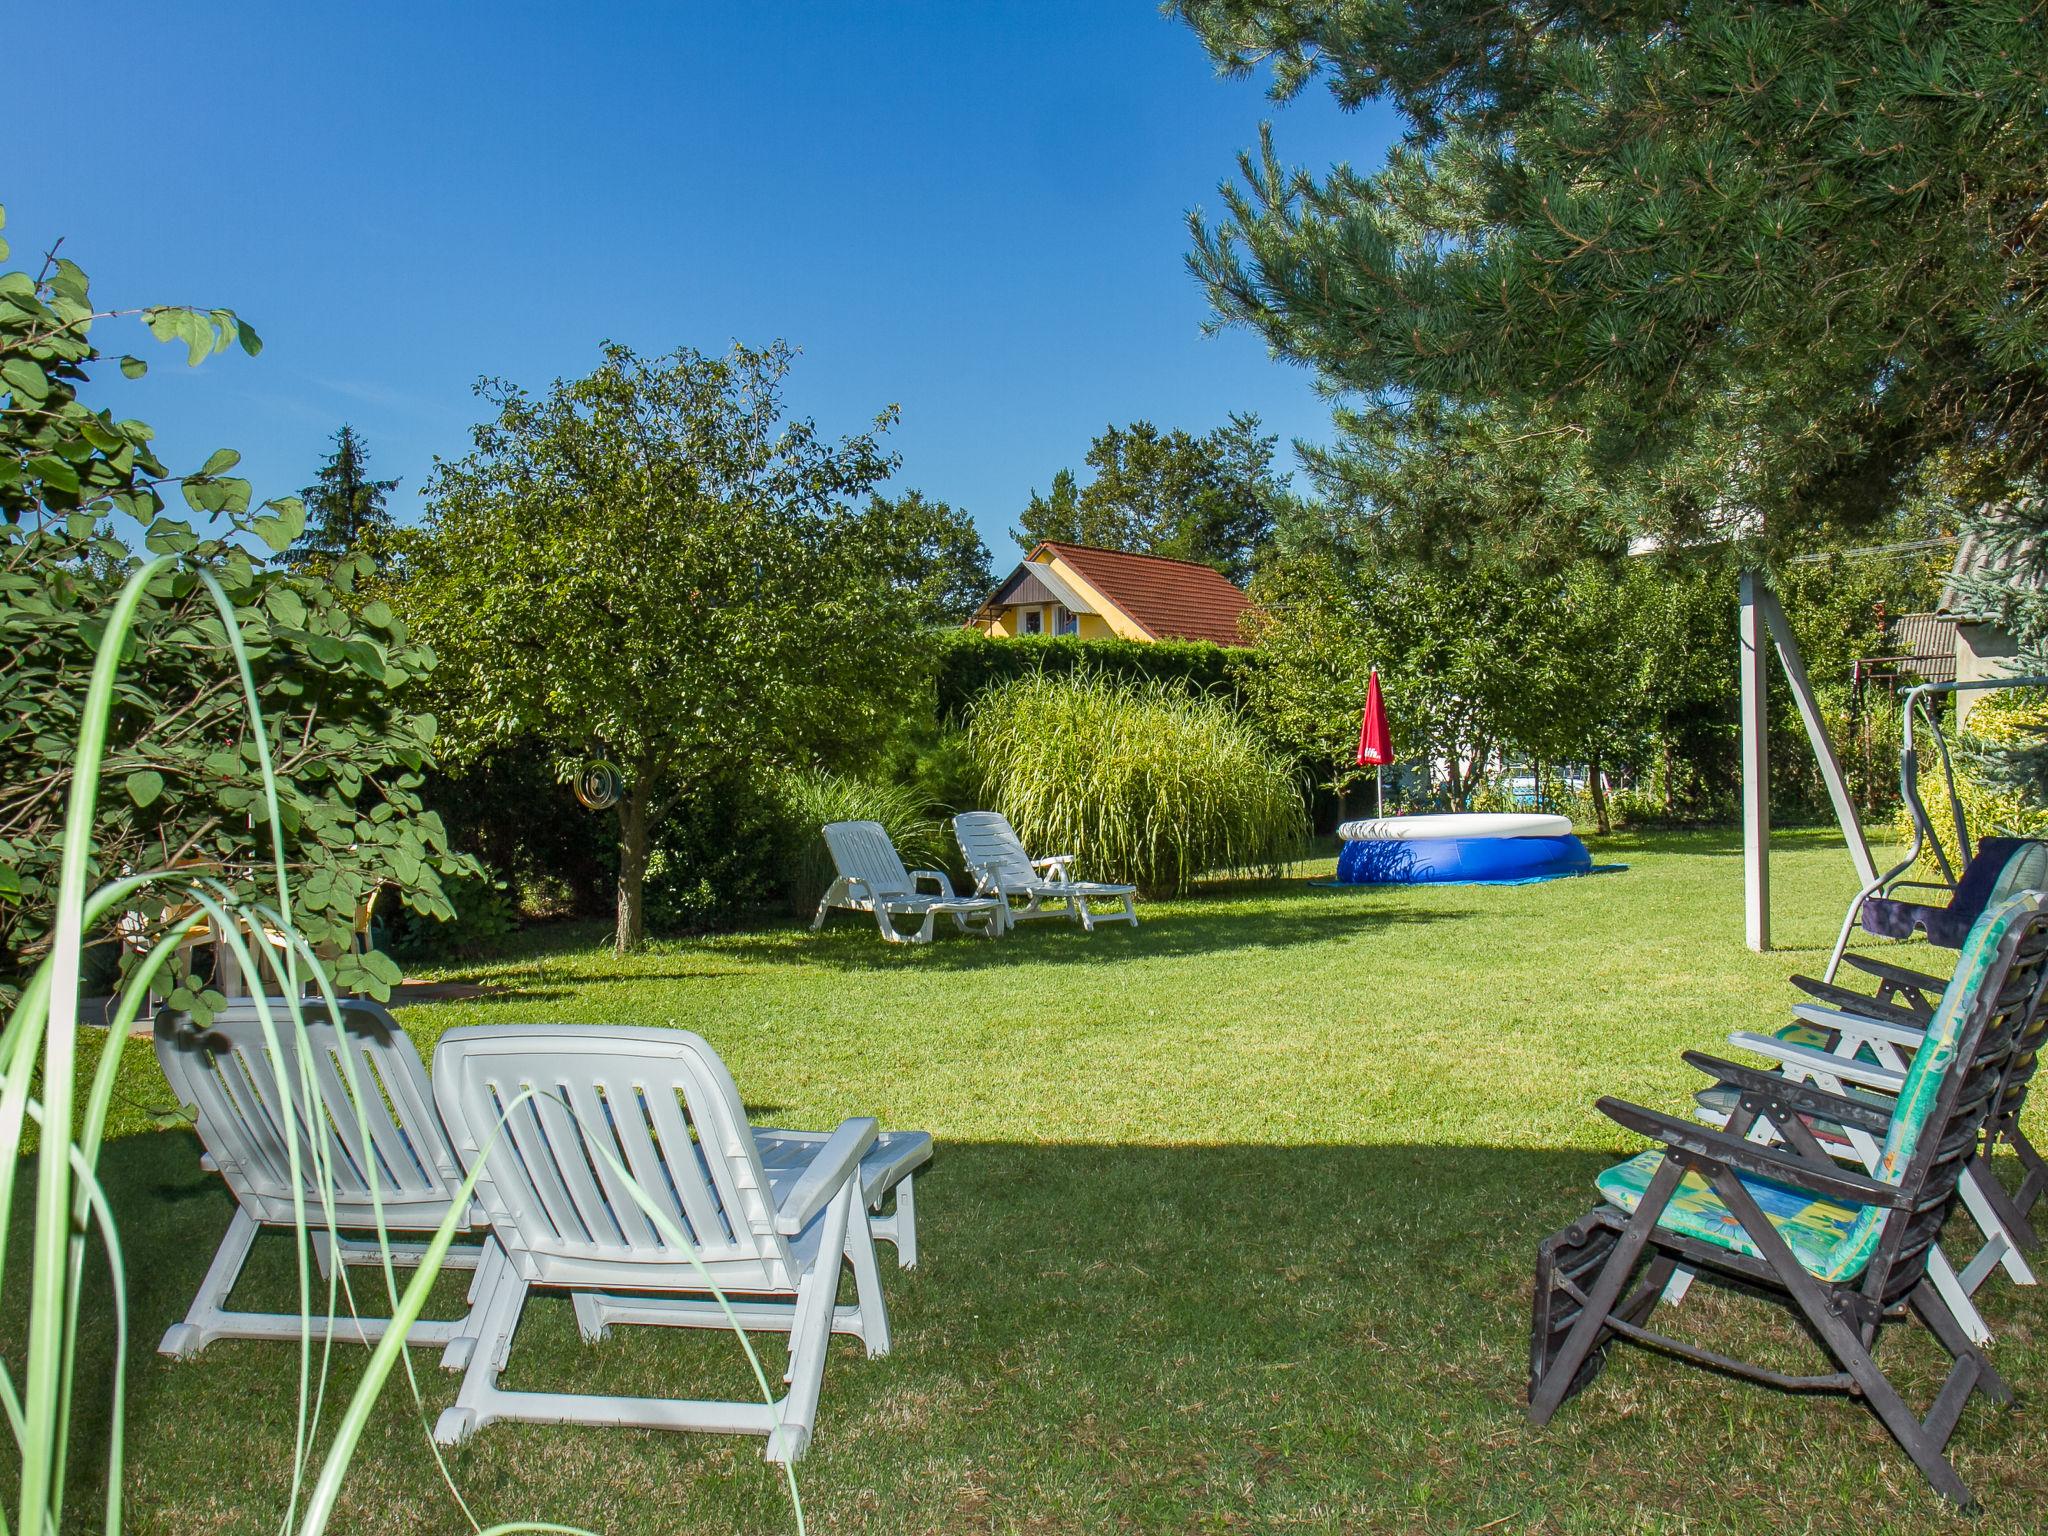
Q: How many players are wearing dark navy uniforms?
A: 0